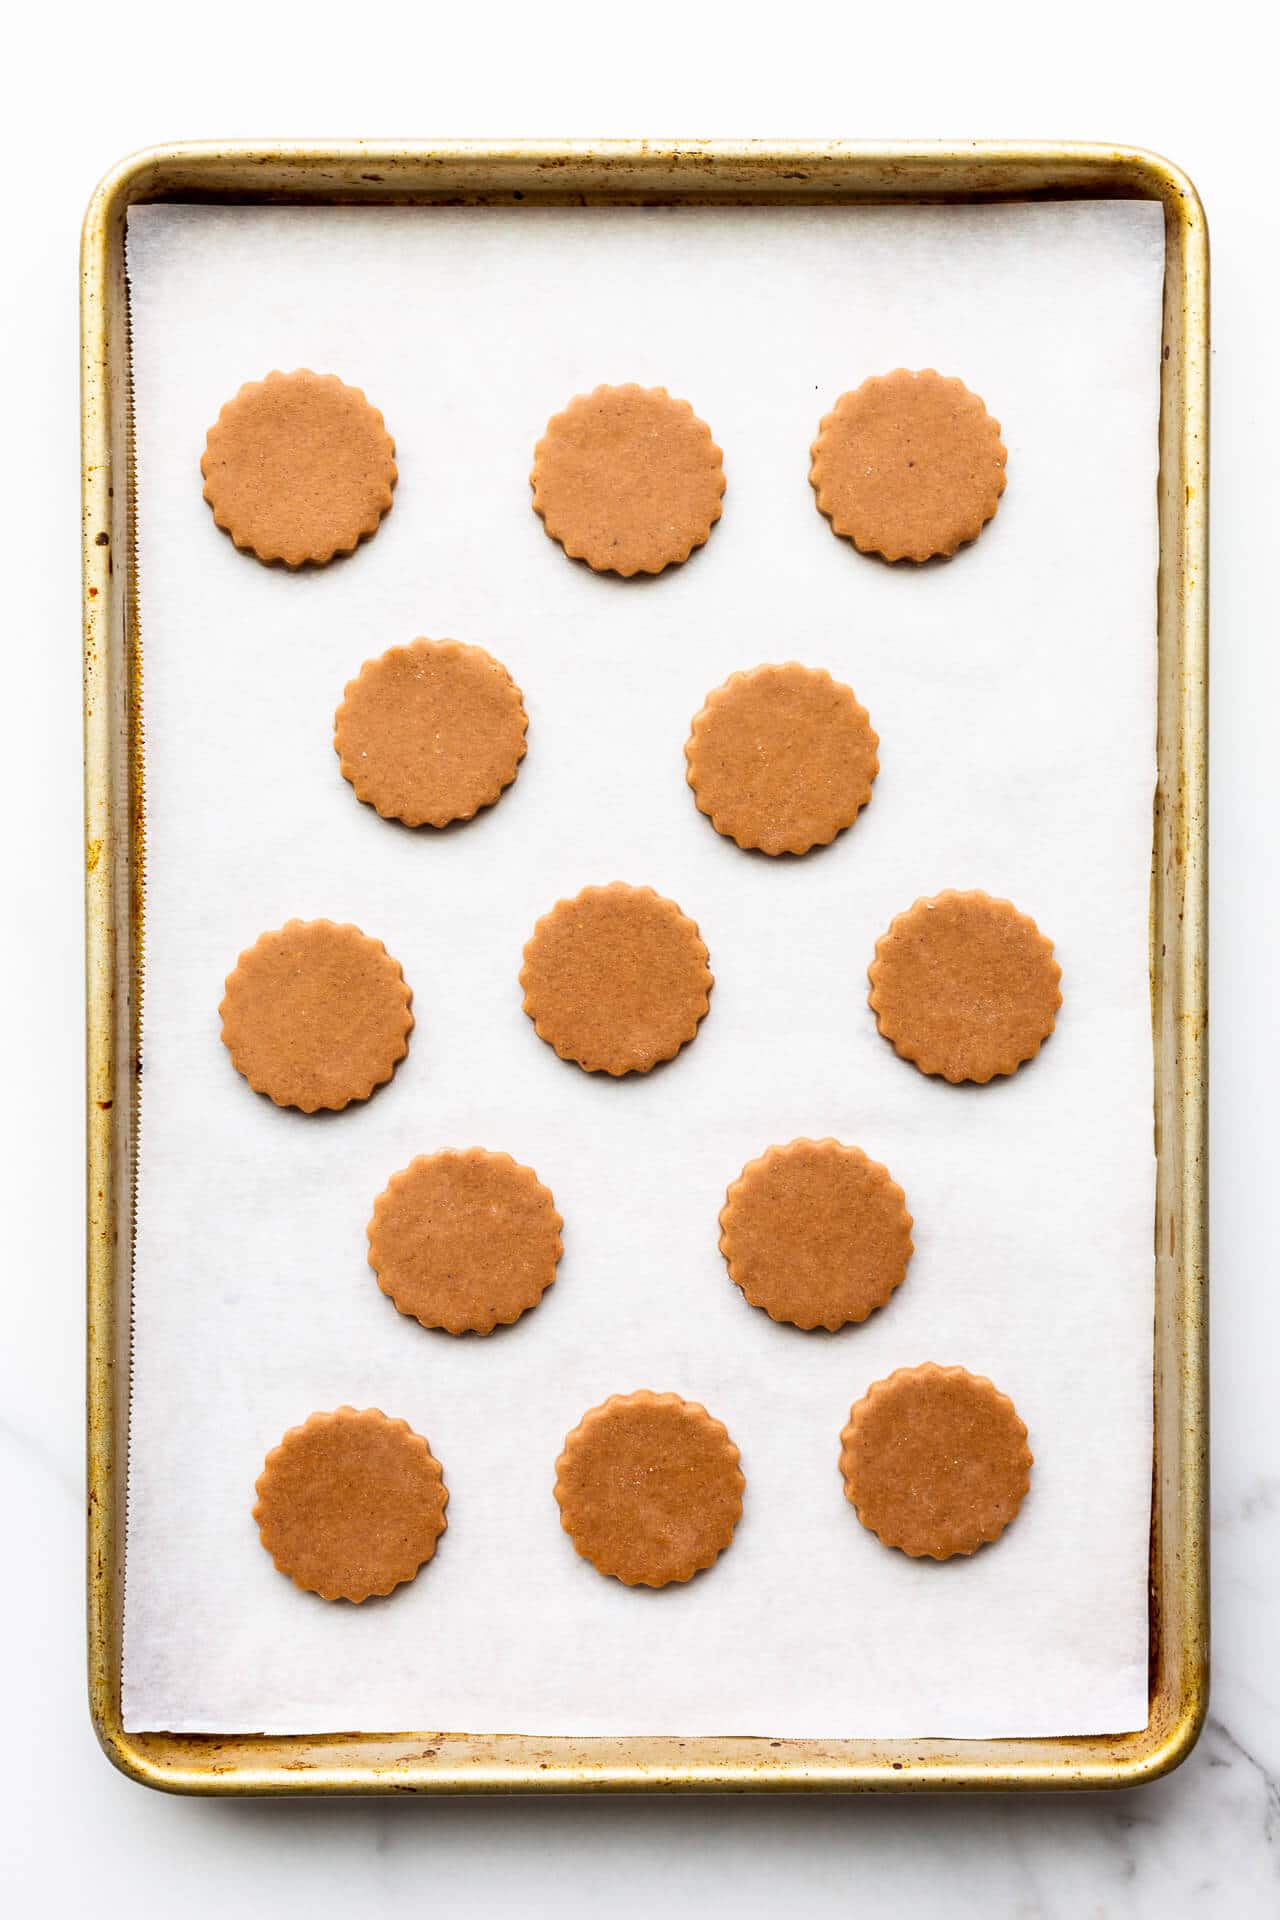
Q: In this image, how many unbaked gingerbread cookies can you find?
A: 13